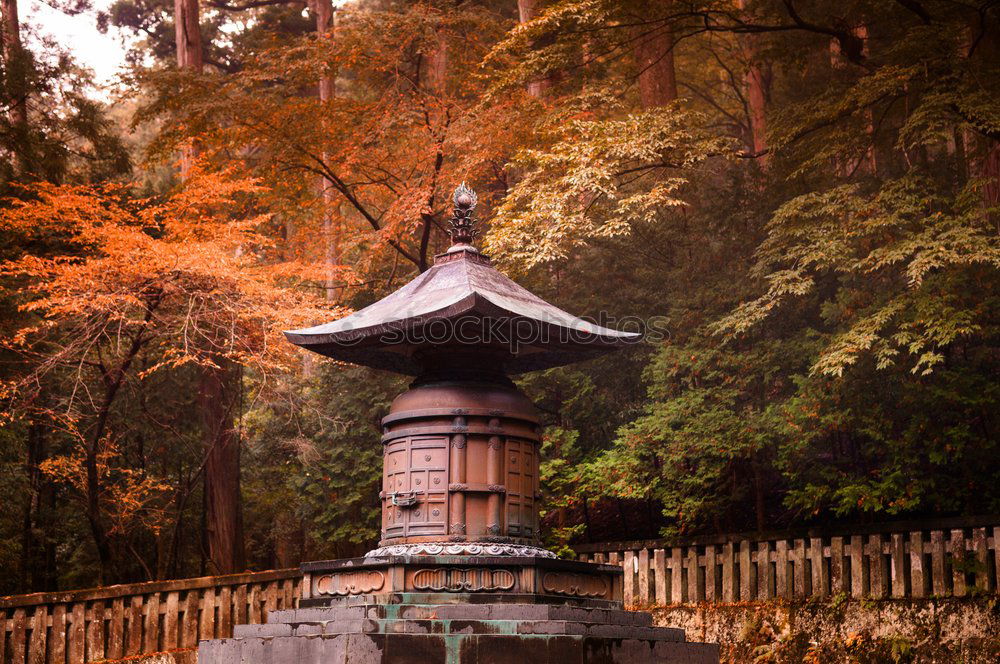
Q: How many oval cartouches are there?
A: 3